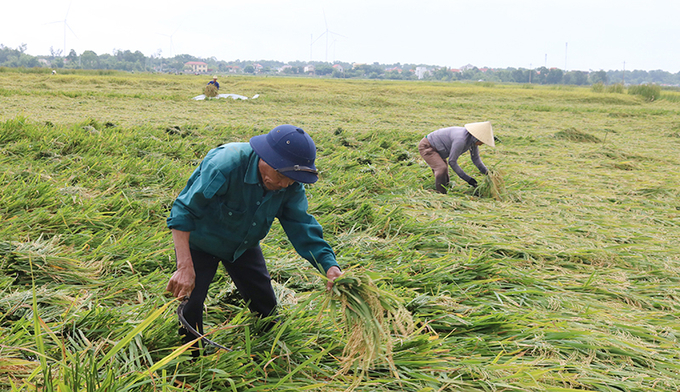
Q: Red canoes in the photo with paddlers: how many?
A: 0